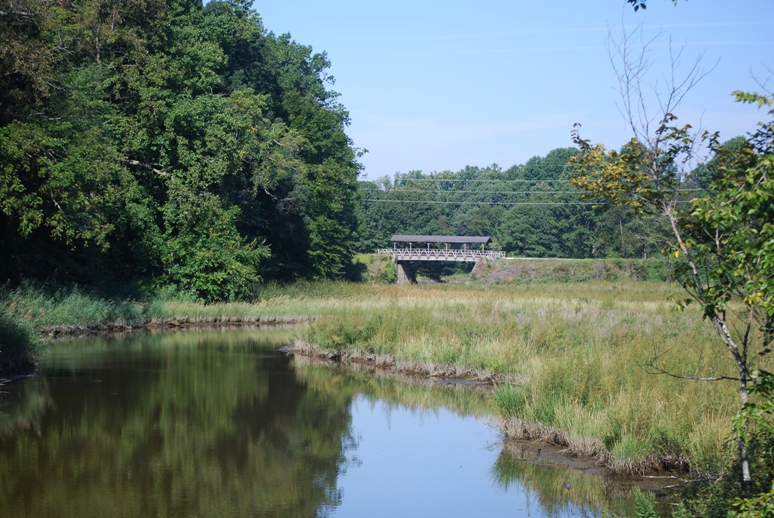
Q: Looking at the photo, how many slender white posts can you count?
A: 6